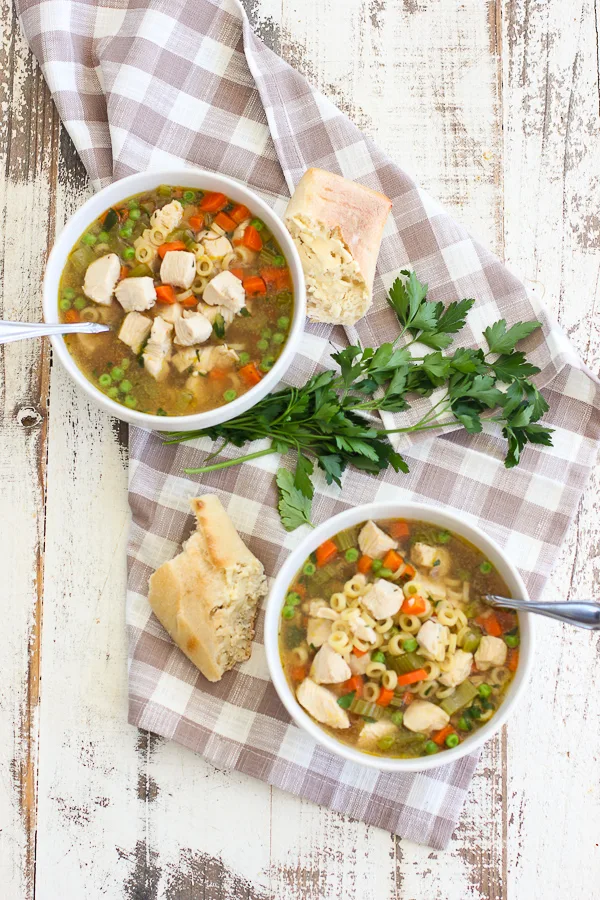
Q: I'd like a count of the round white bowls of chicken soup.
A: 2